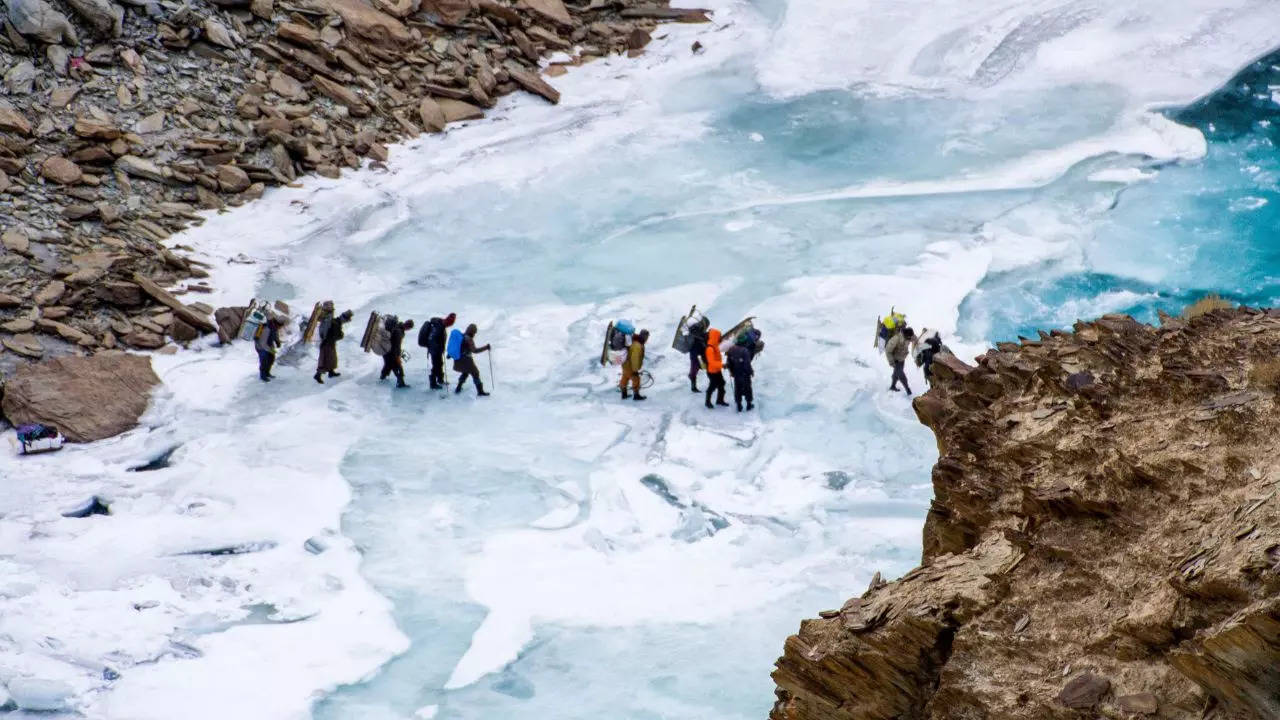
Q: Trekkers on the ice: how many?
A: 11